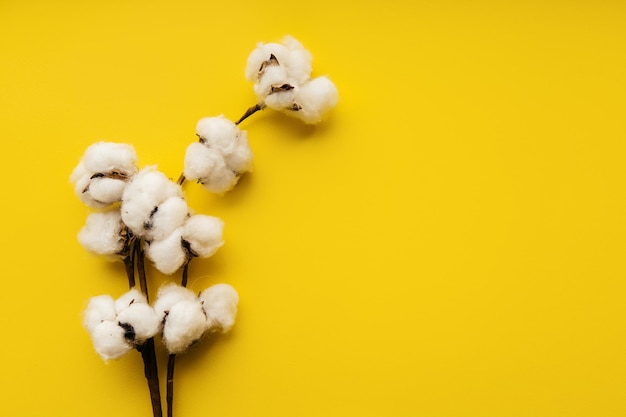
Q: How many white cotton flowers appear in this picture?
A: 8